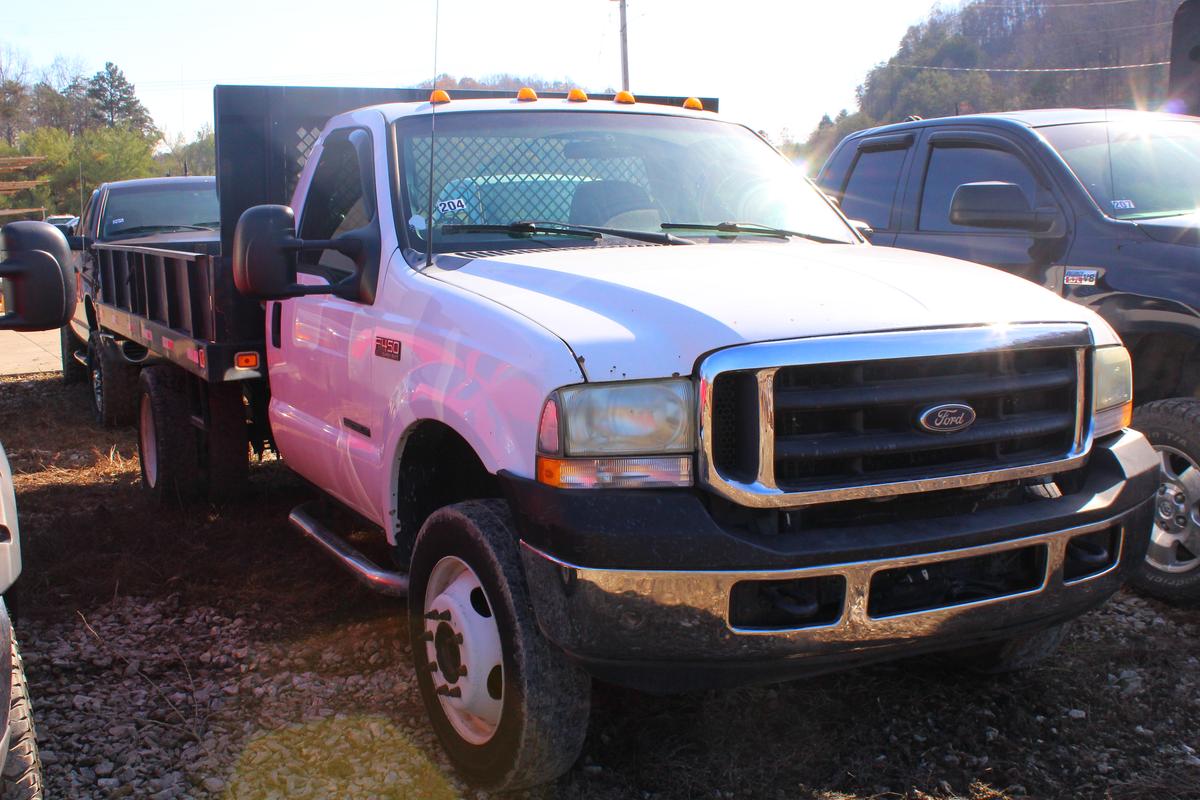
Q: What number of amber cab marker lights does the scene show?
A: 5